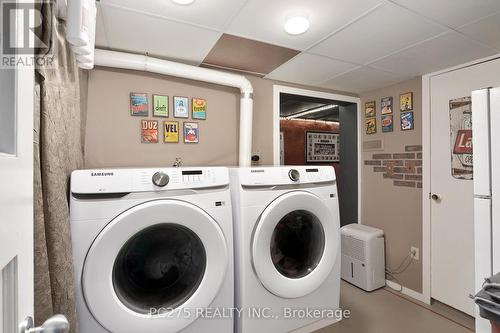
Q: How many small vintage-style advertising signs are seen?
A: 13